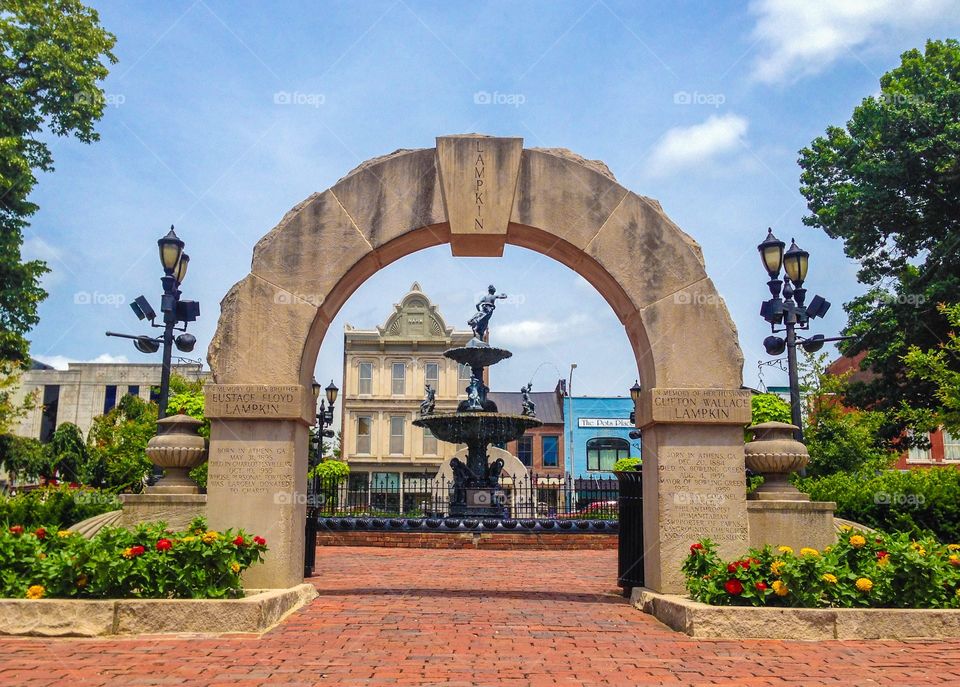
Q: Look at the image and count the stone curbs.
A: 2